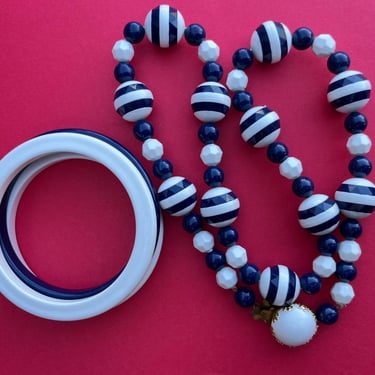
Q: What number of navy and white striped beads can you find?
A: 11